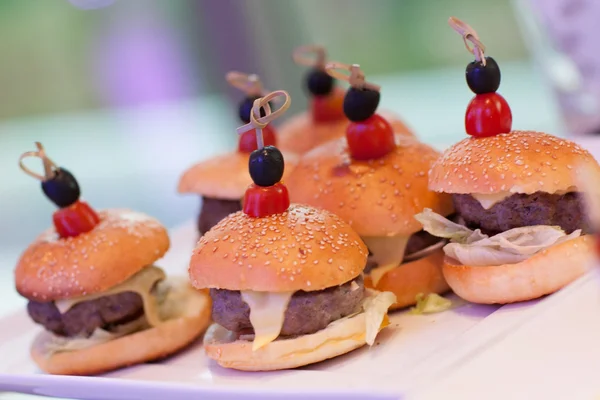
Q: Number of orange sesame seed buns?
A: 6